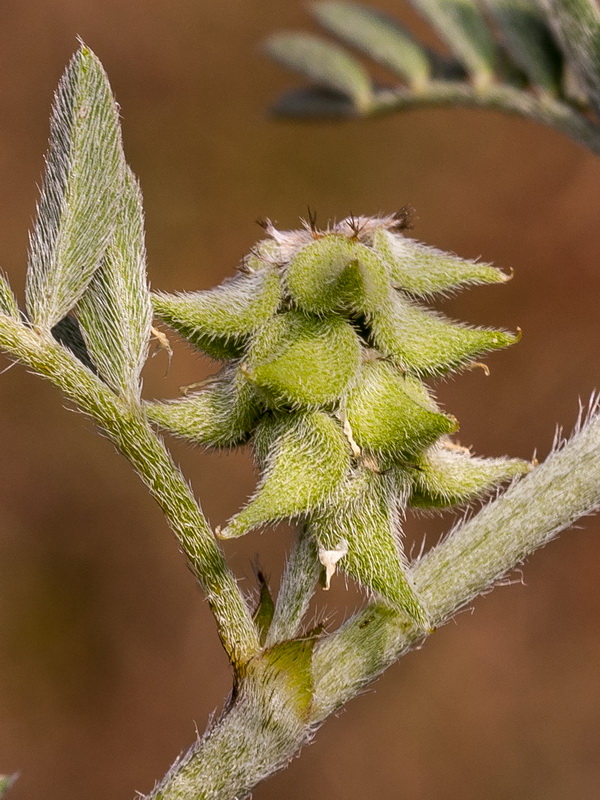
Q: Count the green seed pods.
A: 10